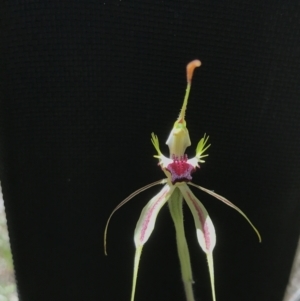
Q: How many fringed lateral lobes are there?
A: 2